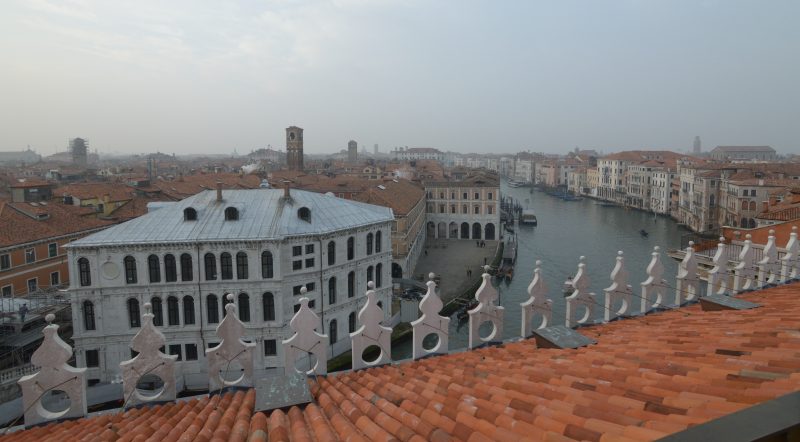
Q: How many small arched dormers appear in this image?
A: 3